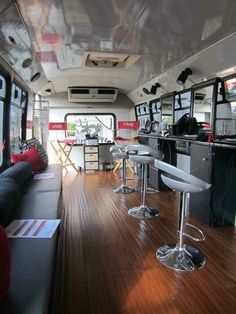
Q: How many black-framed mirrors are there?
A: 2